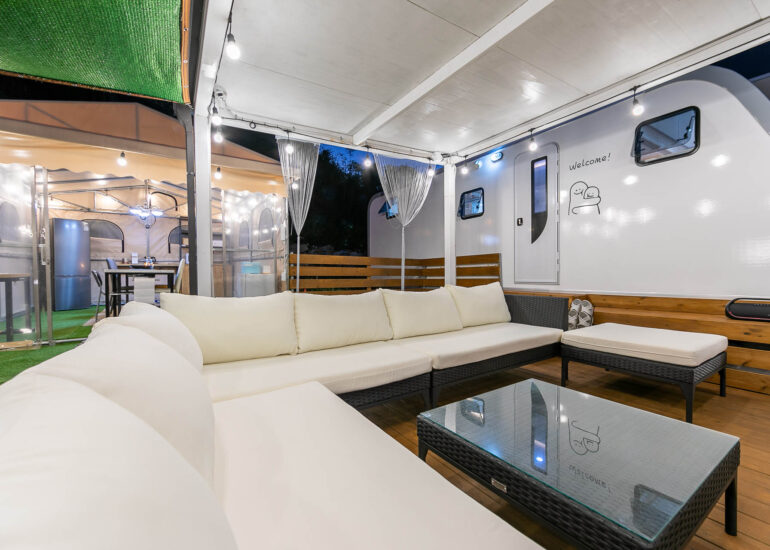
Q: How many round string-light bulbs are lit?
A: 12